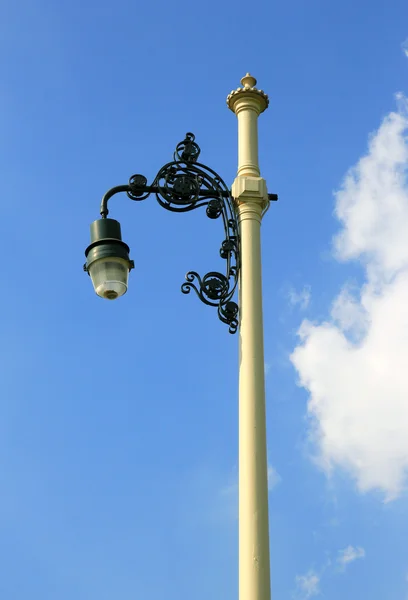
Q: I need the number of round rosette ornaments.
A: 7